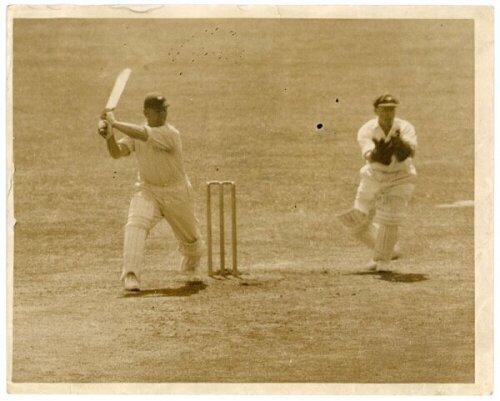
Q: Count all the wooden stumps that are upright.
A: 3